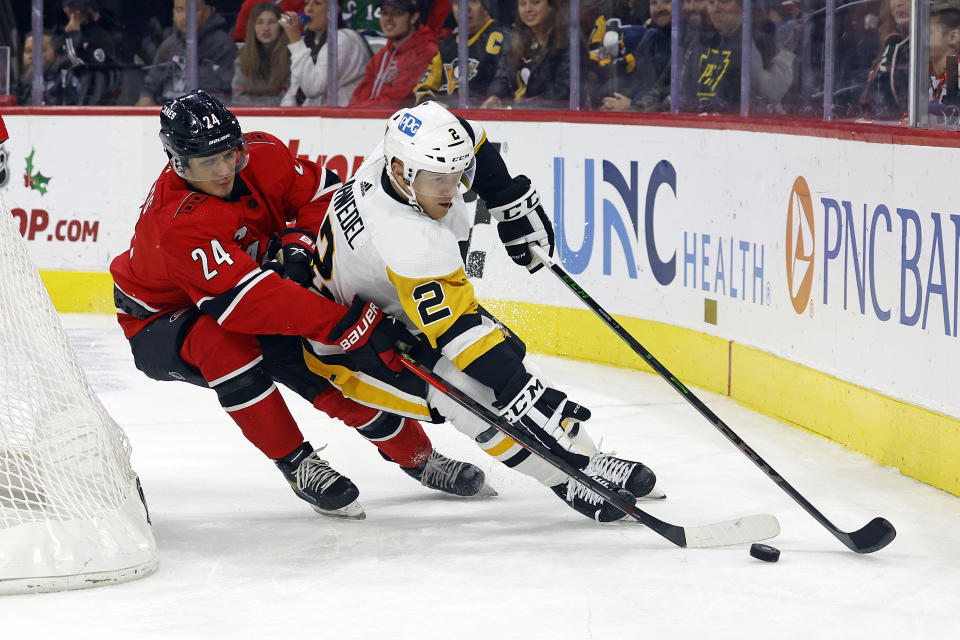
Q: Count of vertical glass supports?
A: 9